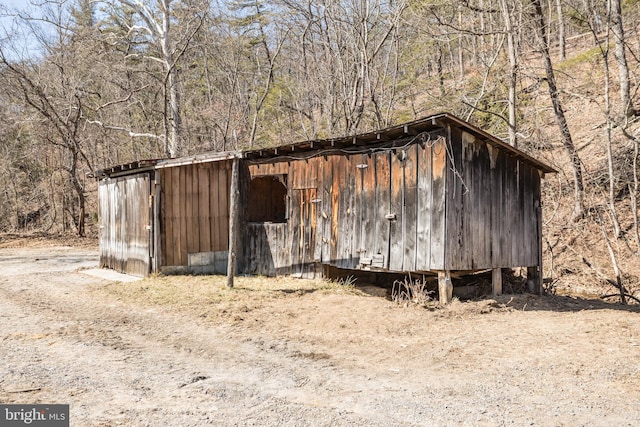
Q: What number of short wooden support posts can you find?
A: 3